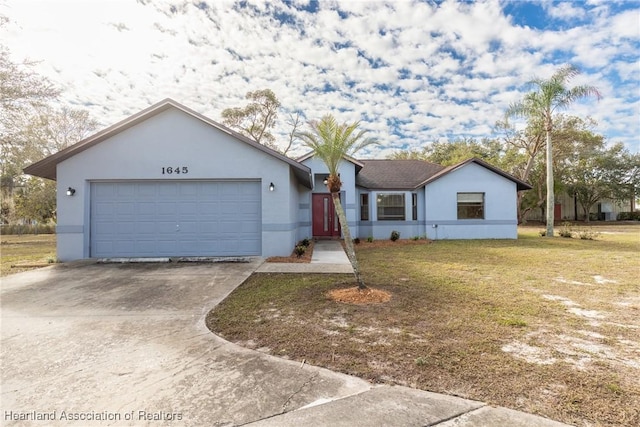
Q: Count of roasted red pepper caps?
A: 0